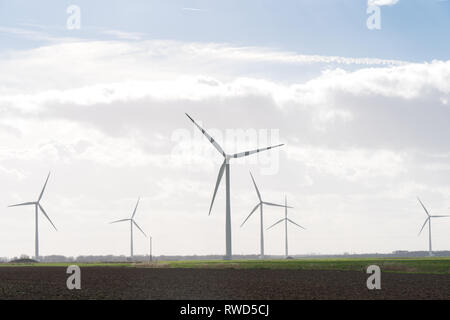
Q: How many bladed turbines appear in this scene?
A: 6